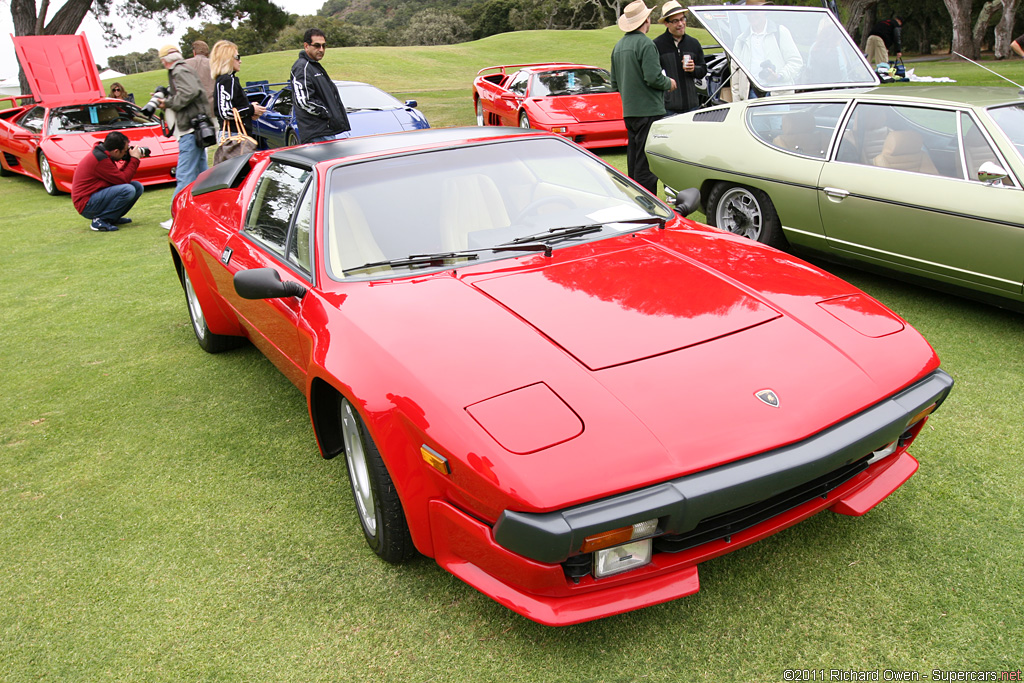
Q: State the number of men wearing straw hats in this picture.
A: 2